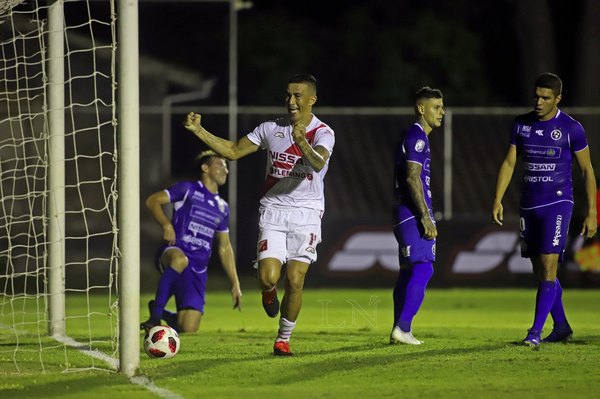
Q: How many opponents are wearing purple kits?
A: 3